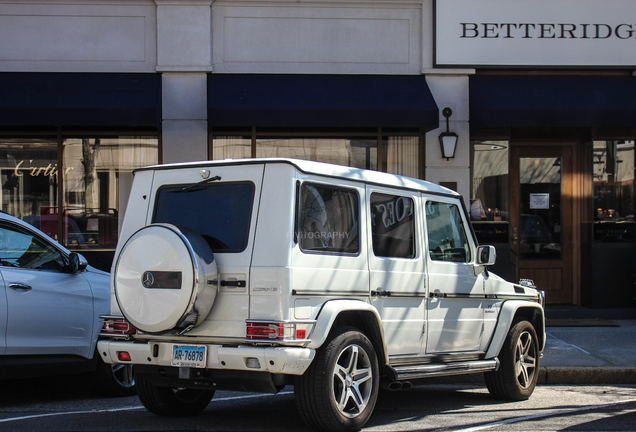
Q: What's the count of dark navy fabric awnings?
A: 3